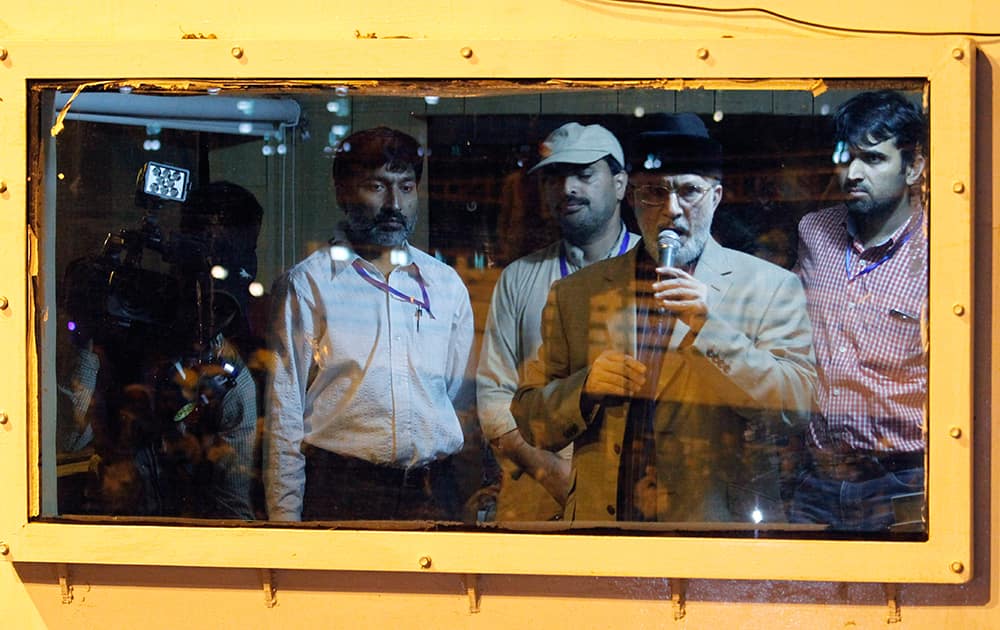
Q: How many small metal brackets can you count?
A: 5